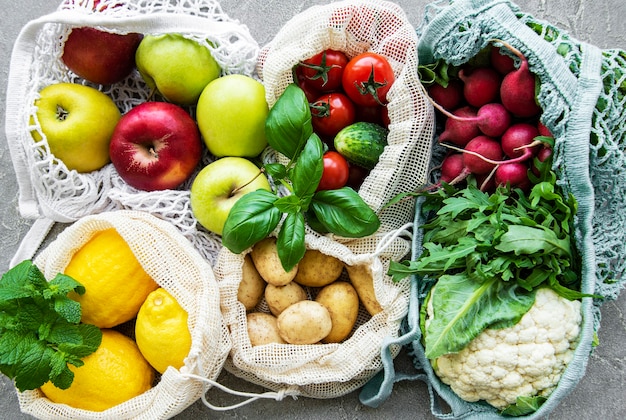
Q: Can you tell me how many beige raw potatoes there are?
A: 8